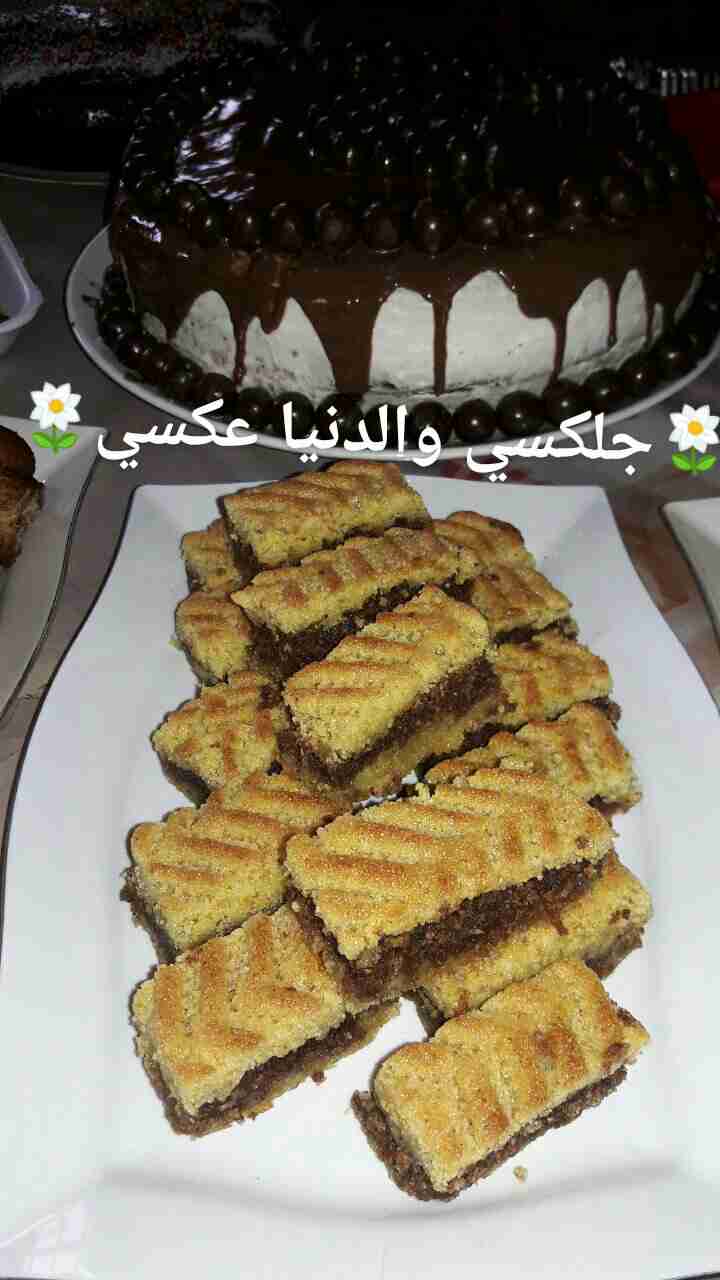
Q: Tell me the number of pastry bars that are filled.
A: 15